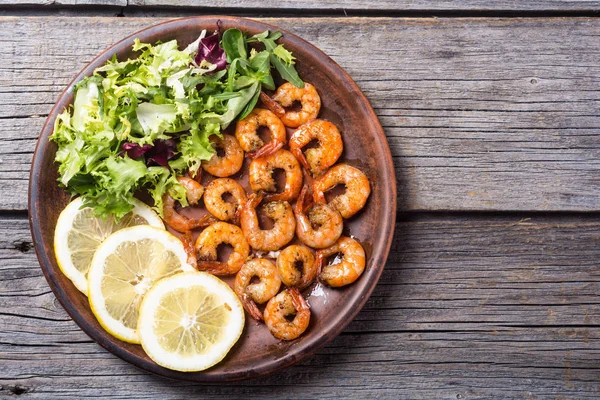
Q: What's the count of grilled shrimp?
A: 15